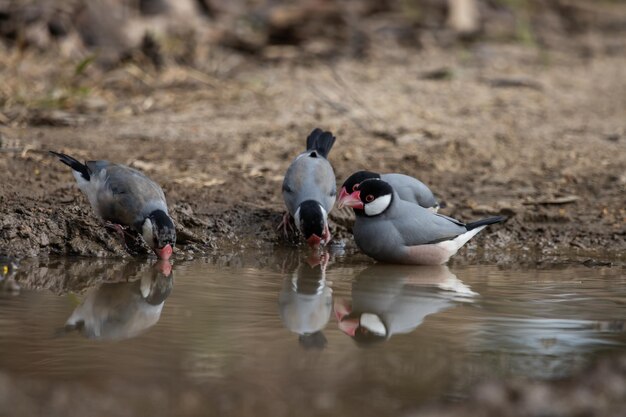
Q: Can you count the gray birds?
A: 4